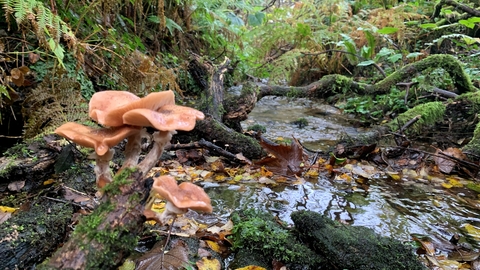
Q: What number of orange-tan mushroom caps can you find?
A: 4